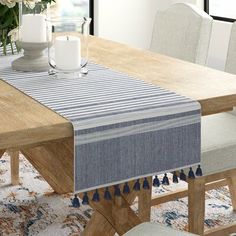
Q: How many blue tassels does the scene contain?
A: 14